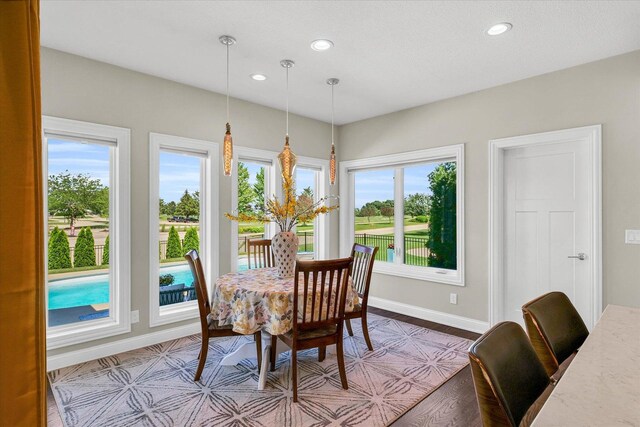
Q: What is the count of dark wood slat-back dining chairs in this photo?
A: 4